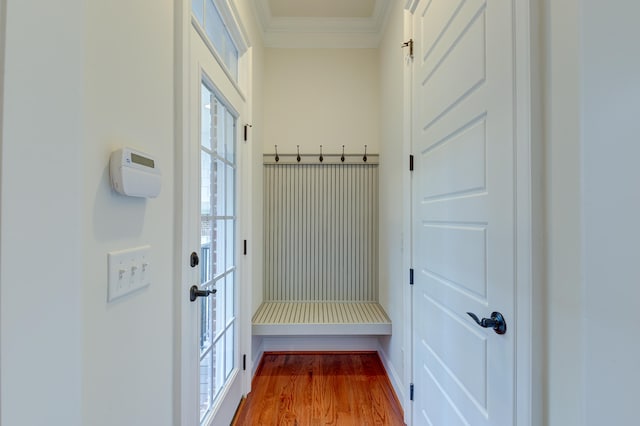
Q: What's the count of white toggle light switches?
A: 3